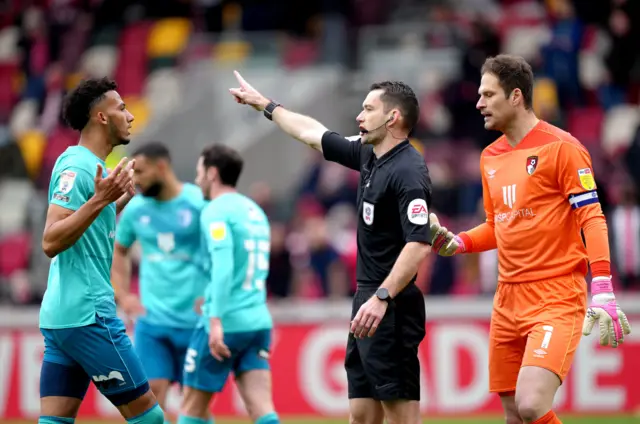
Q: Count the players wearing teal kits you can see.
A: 3